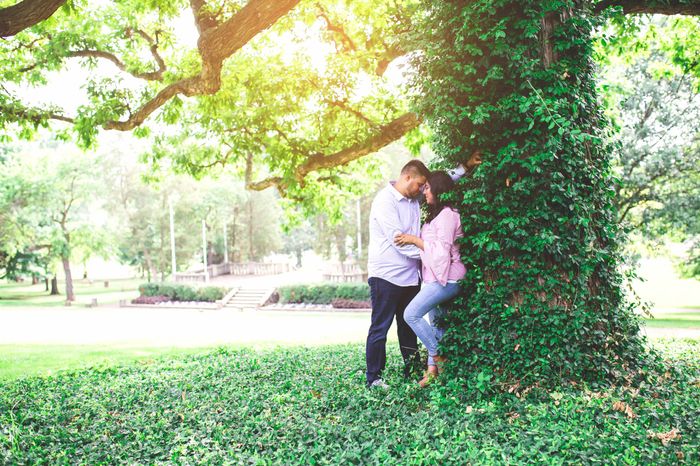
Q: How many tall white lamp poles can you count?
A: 4